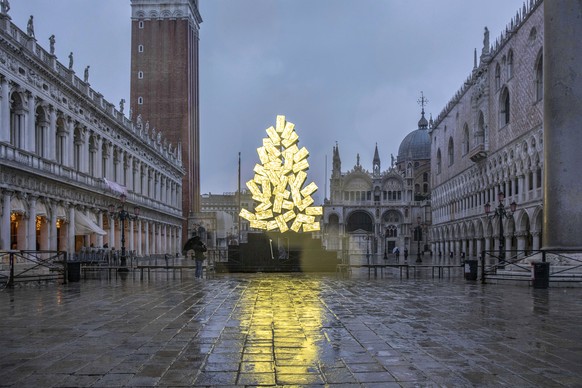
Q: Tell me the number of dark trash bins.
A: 3